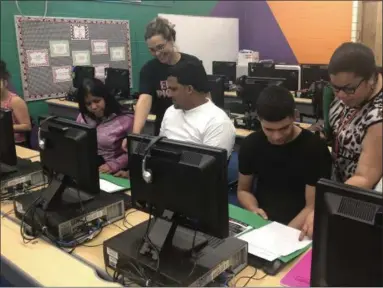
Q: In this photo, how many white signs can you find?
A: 8